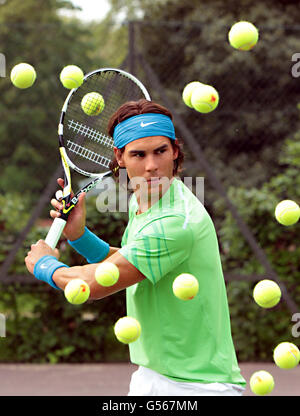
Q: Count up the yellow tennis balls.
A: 14